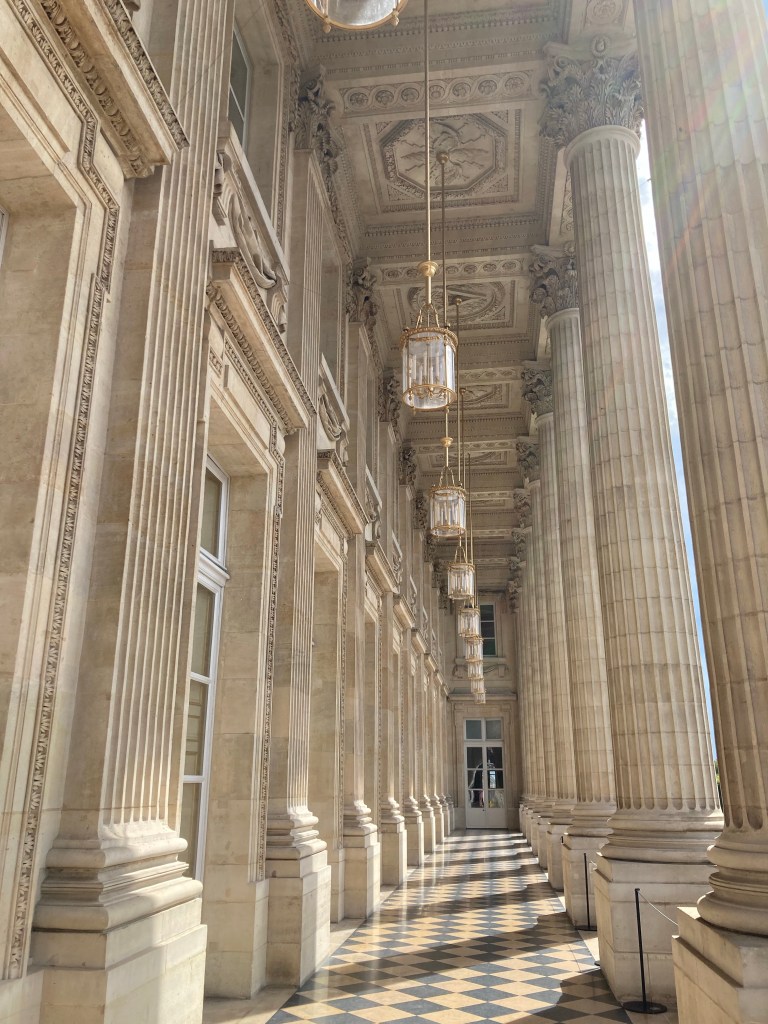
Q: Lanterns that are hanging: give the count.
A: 9